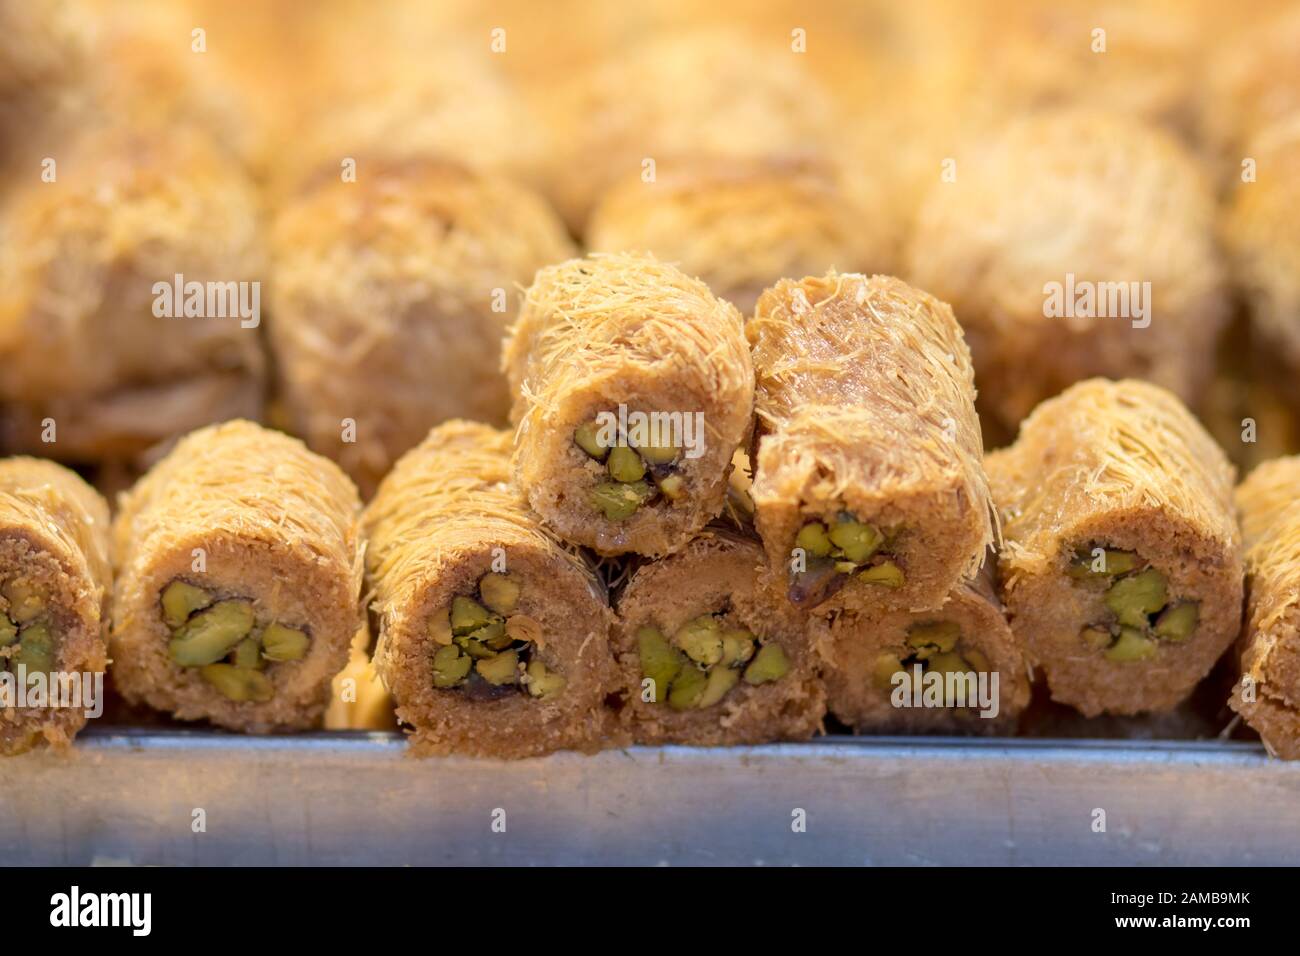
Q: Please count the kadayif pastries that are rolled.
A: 9